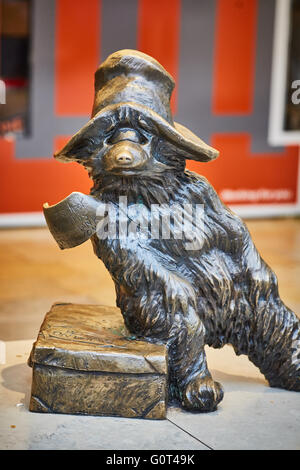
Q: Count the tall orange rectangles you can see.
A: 3